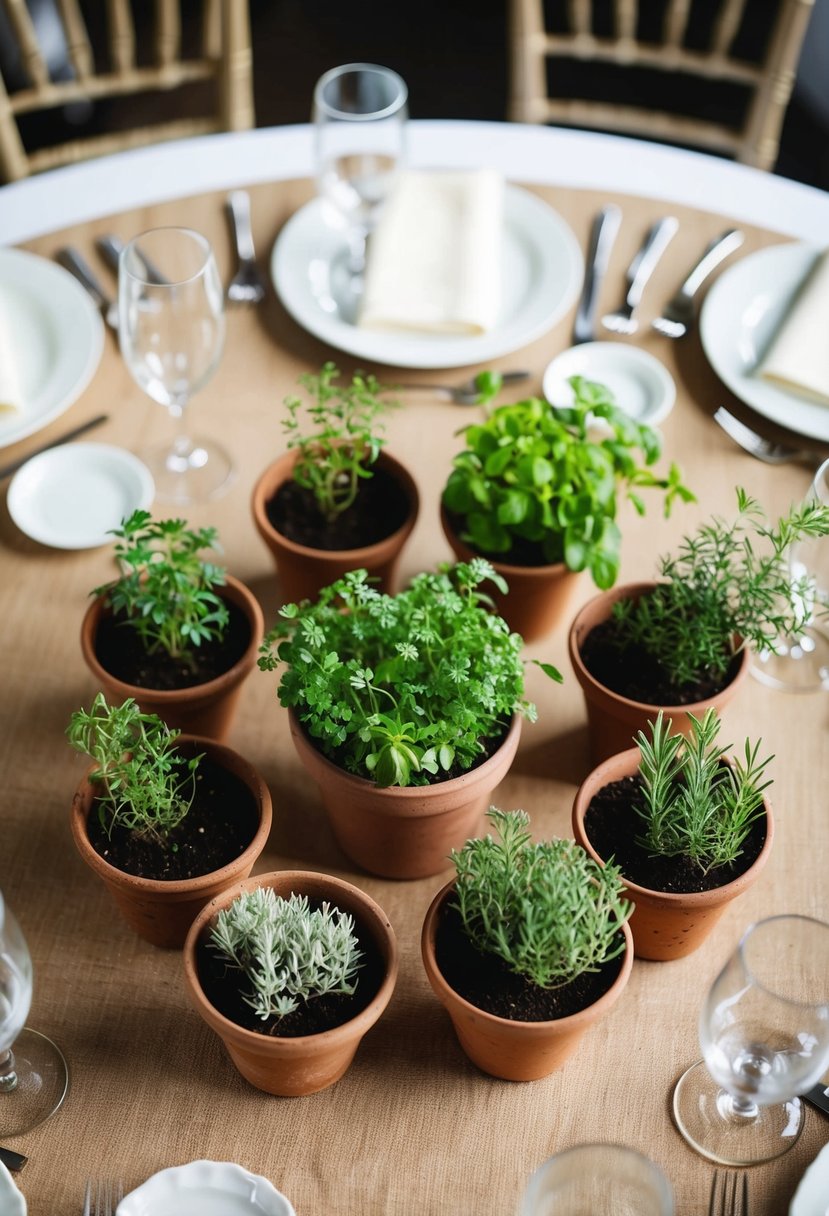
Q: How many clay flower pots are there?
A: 9